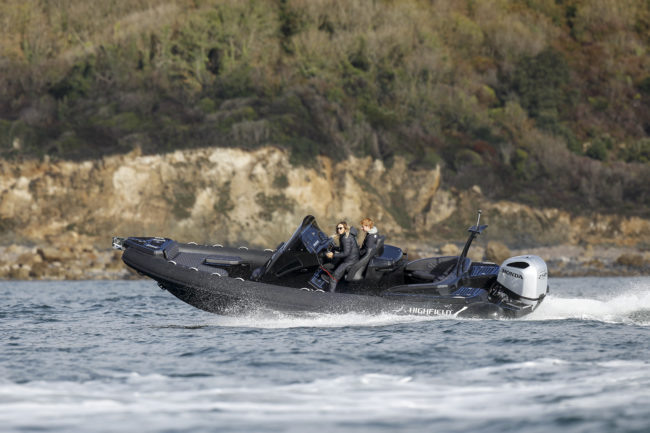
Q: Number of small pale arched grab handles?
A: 10